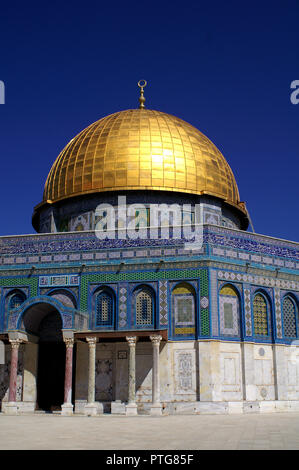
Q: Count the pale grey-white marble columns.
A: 3